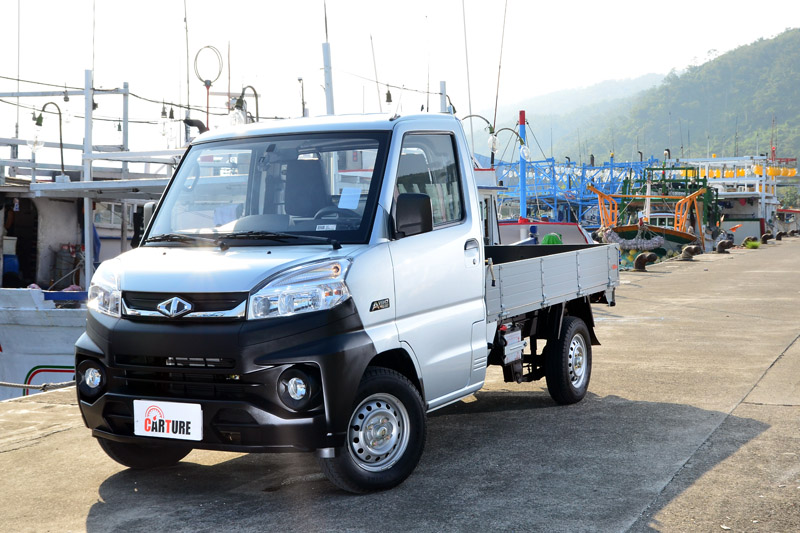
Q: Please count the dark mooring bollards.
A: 7